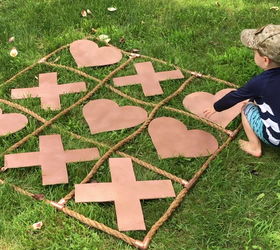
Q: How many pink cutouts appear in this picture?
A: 9